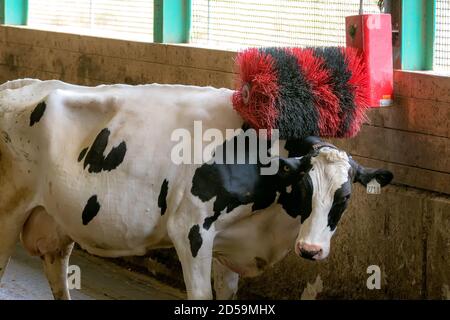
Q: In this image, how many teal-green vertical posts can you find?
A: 3